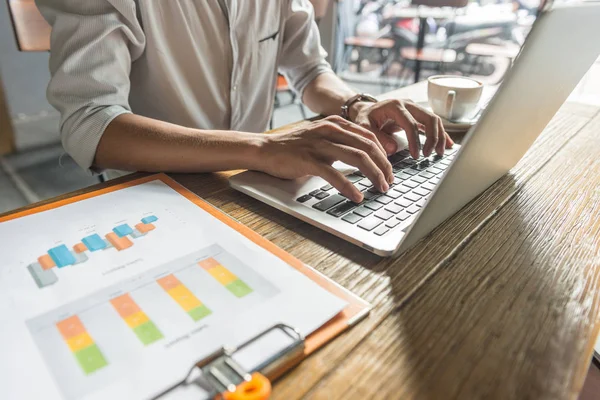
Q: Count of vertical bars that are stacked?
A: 4